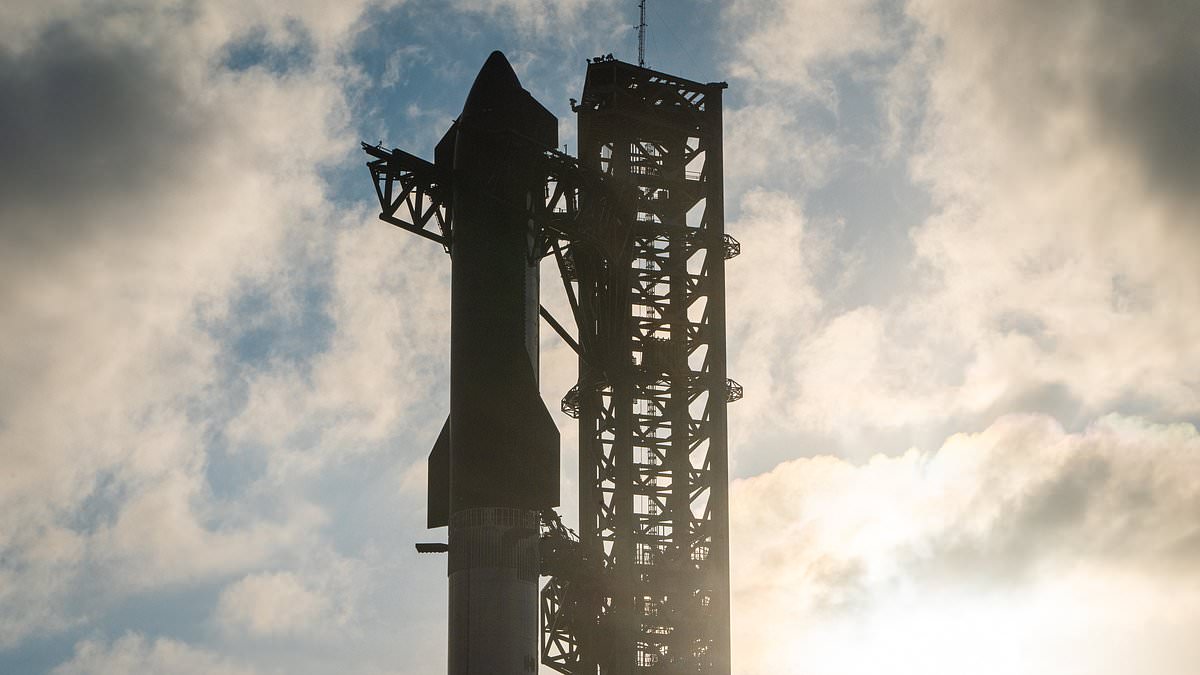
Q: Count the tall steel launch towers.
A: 1